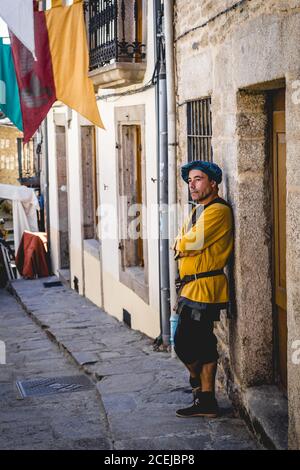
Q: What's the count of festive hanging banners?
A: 4